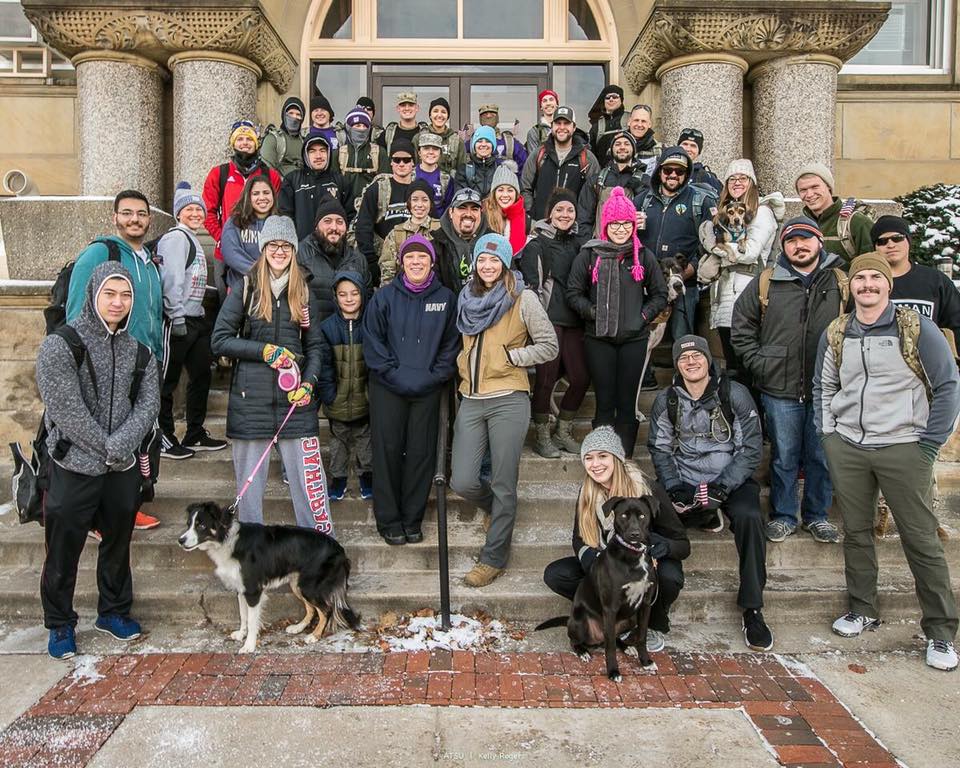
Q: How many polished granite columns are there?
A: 4